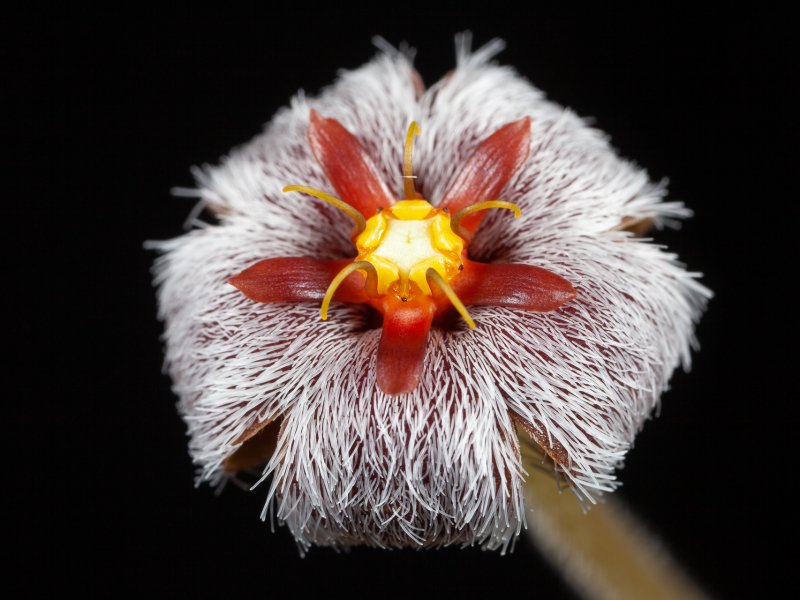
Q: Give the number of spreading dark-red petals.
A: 5